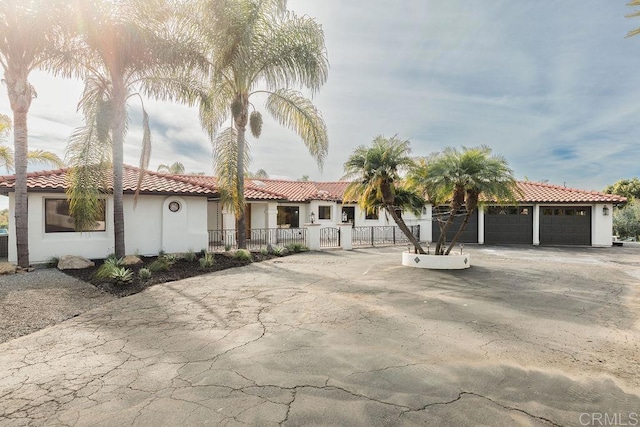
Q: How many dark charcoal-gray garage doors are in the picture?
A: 3